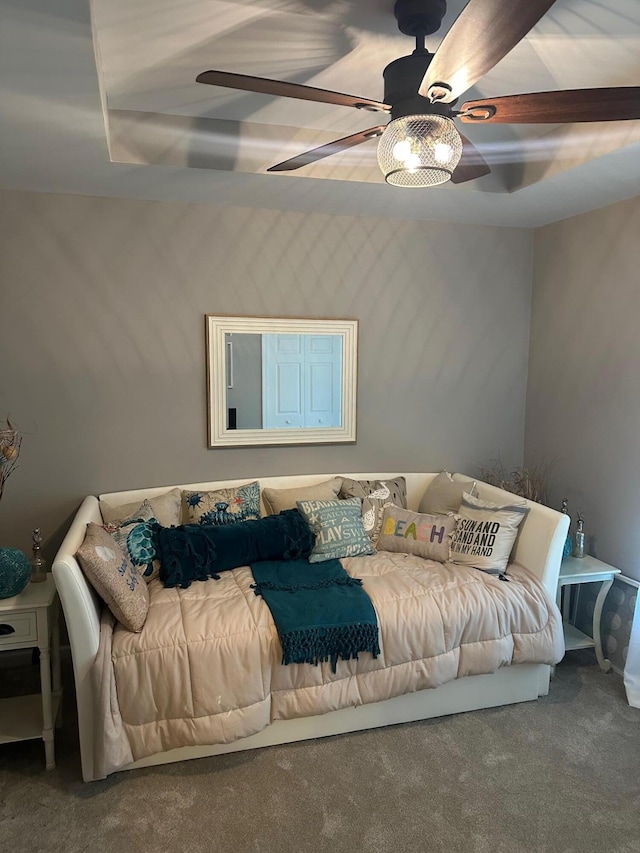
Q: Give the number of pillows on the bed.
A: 11